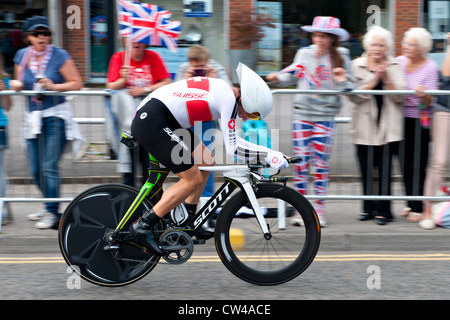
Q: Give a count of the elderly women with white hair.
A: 2